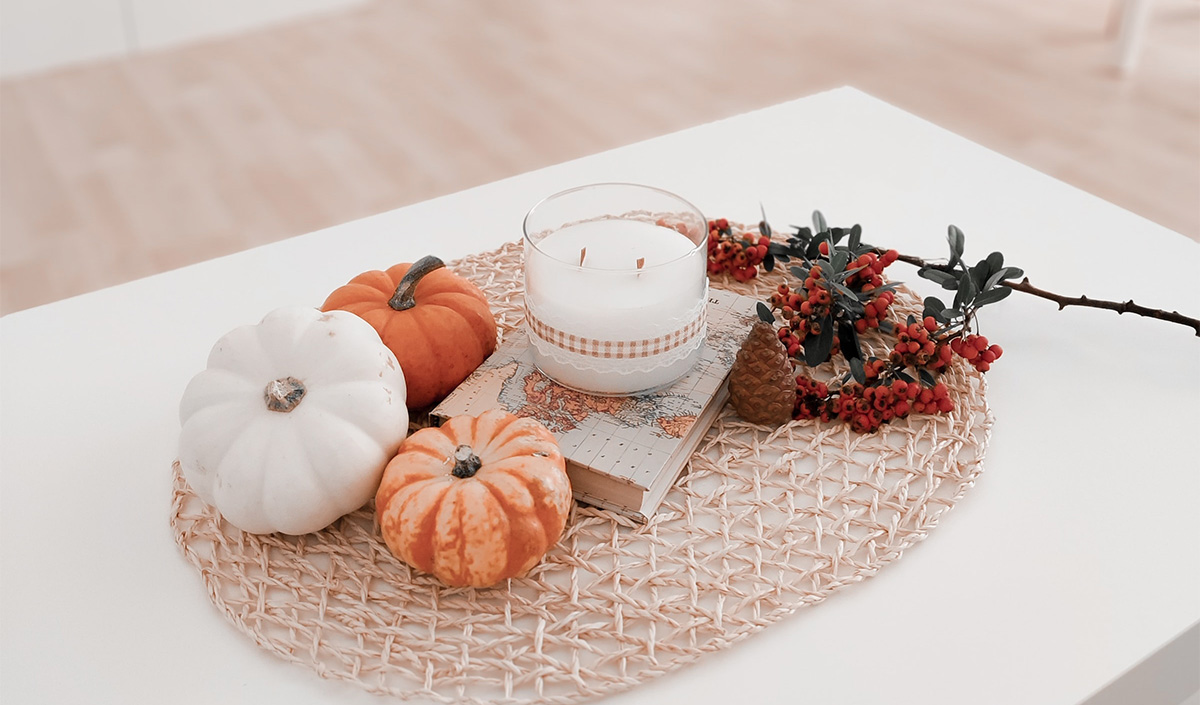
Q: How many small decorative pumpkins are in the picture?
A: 3